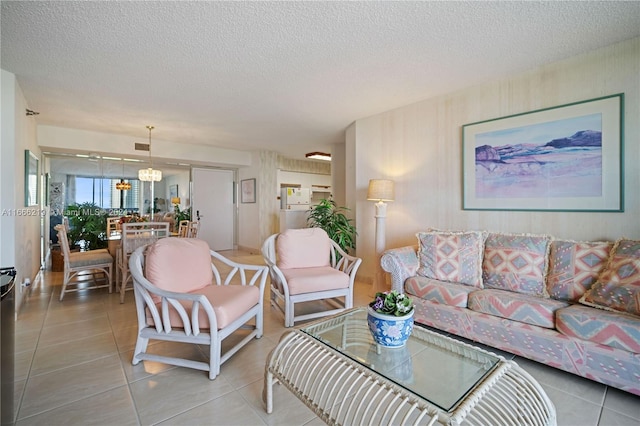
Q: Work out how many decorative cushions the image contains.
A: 4